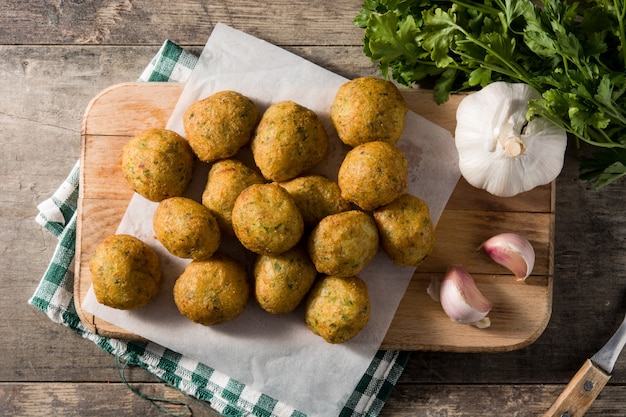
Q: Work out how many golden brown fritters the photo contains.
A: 15